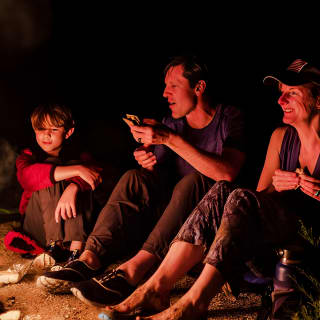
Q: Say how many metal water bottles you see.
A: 1